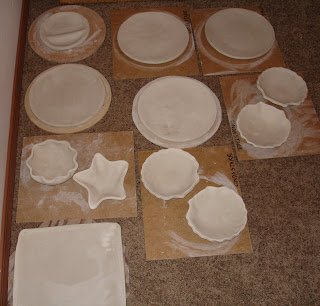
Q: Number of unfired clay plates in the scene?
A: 12